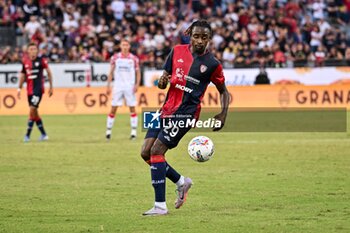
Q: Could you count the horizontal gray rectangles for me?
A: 1